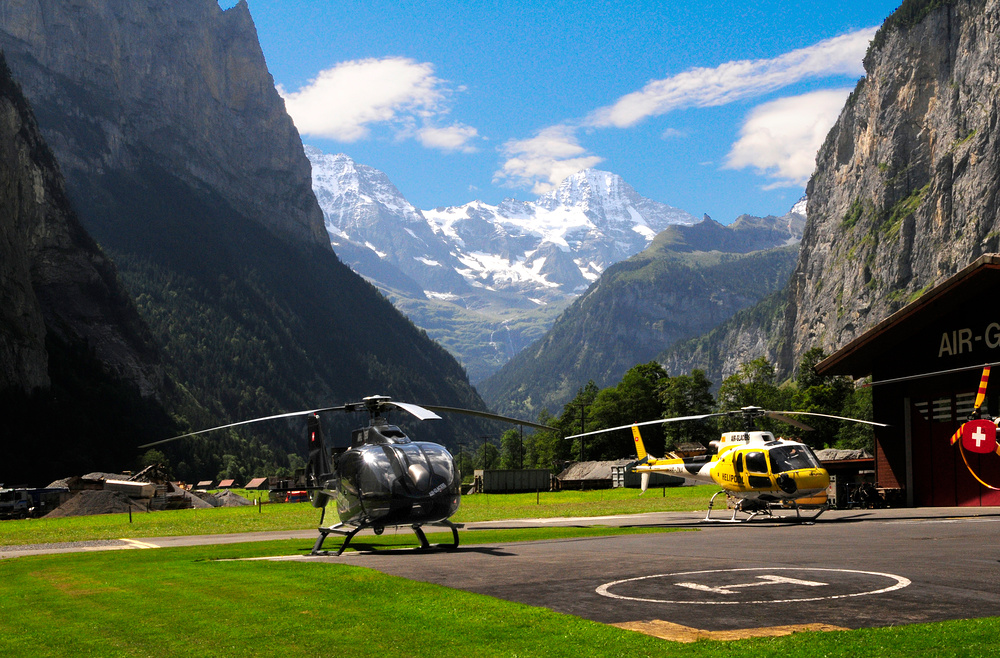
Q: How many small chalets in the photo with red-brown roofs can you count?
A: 3